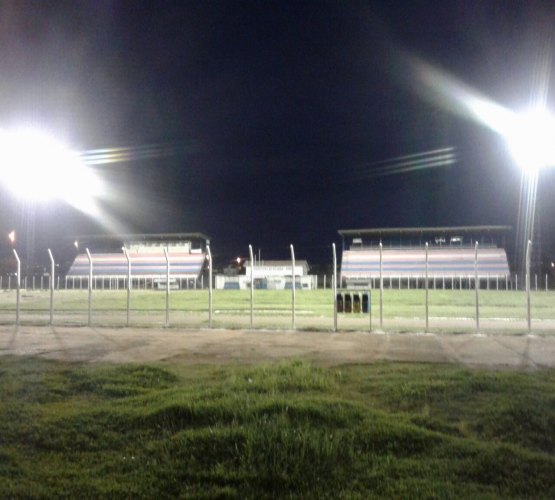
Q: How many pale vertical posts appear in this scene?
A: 13